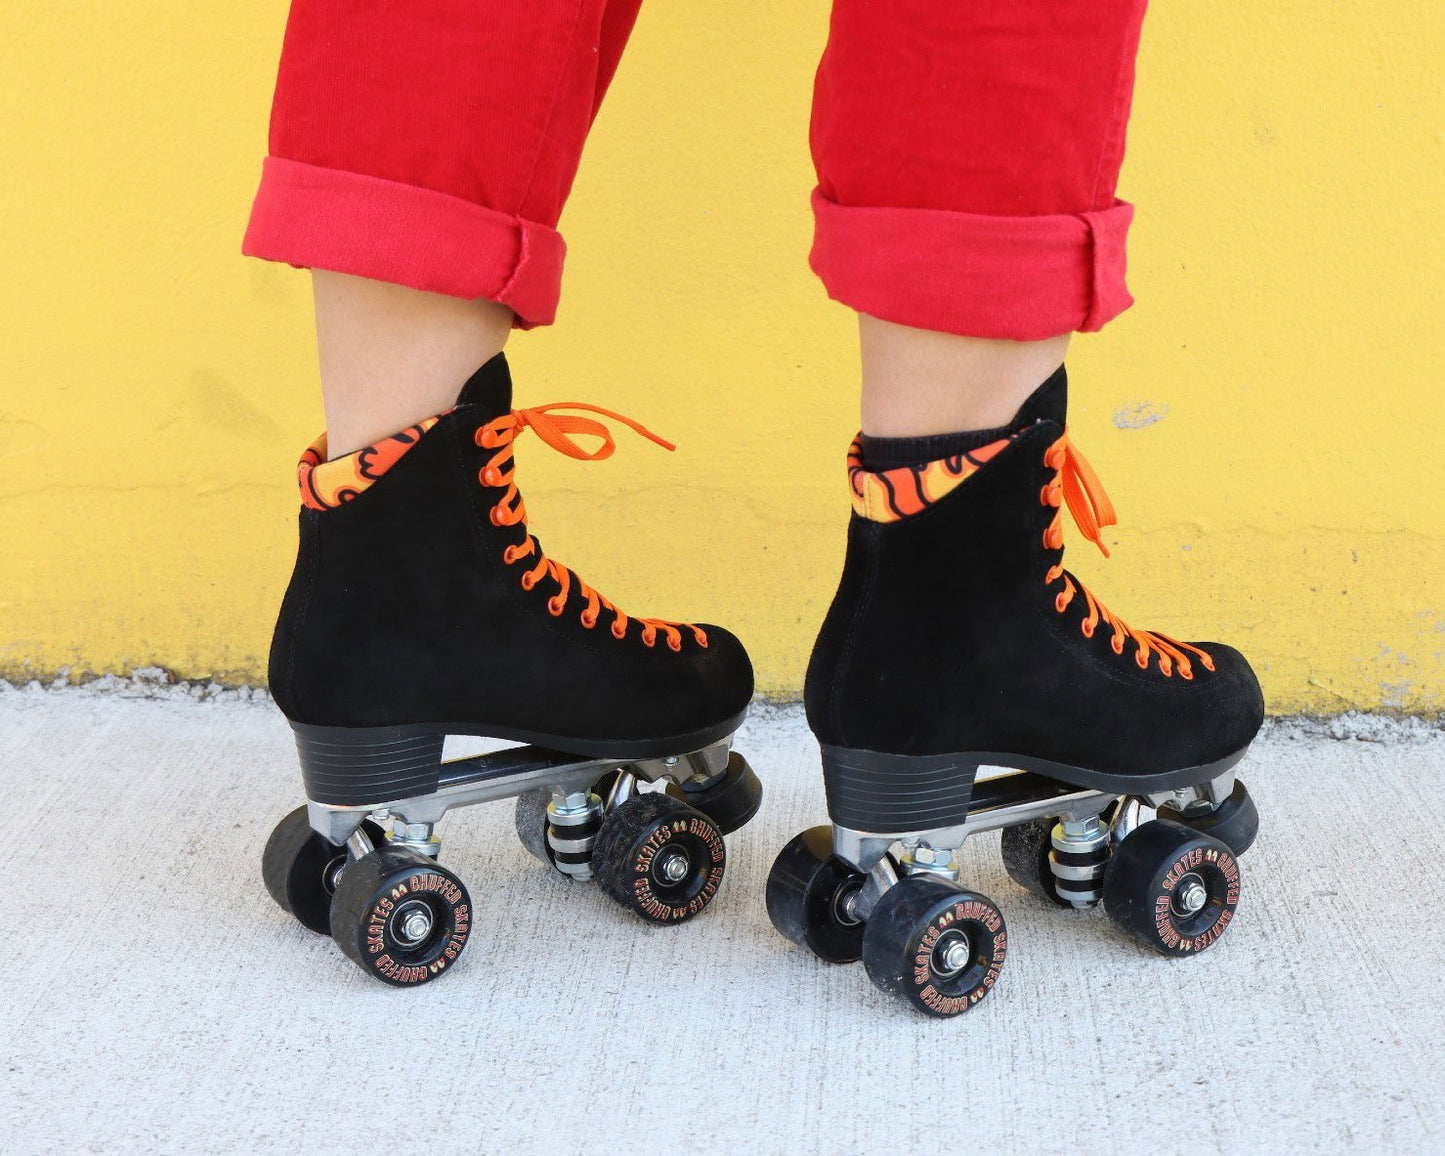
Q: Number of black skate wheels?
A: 8